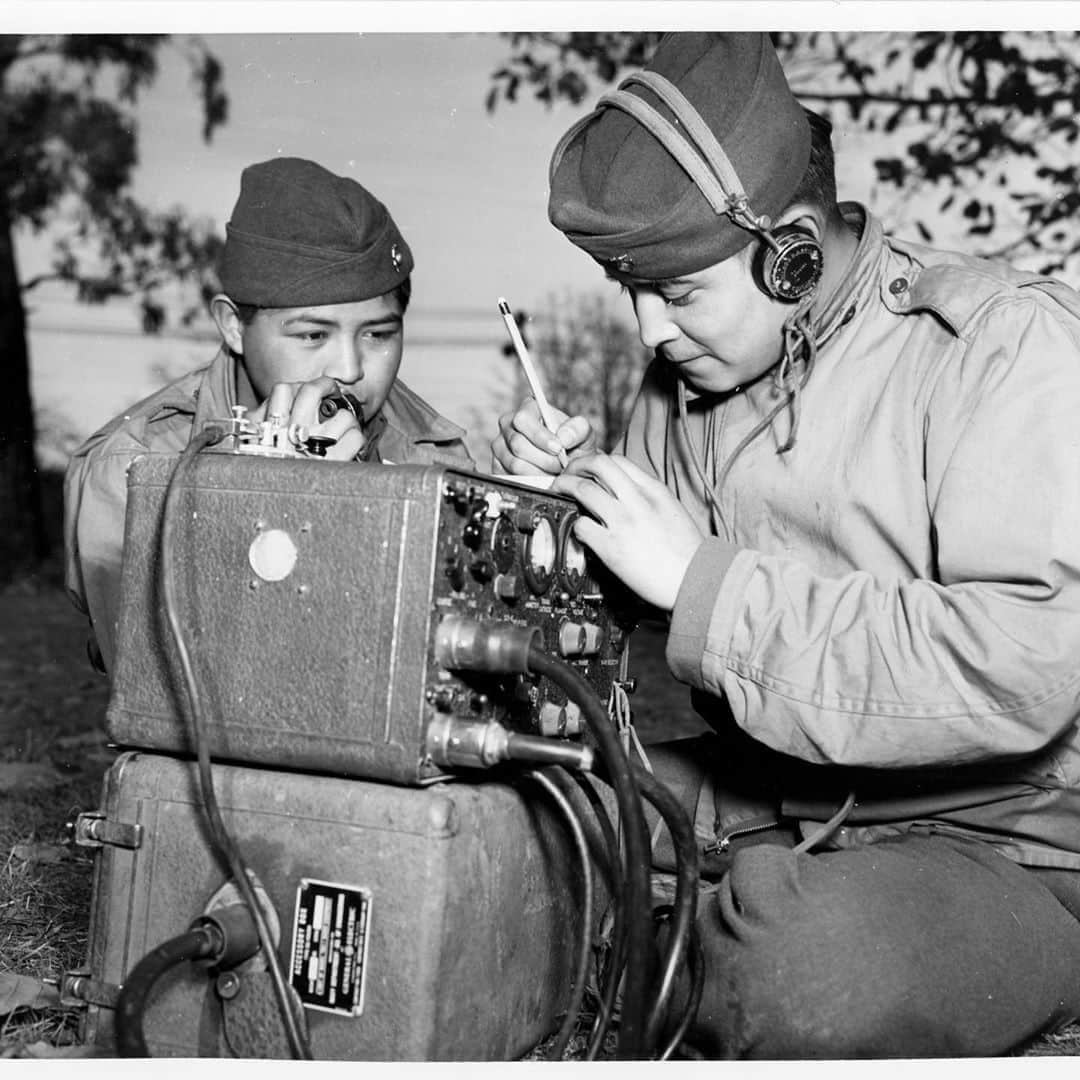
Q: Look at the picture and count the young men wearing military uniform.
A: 2